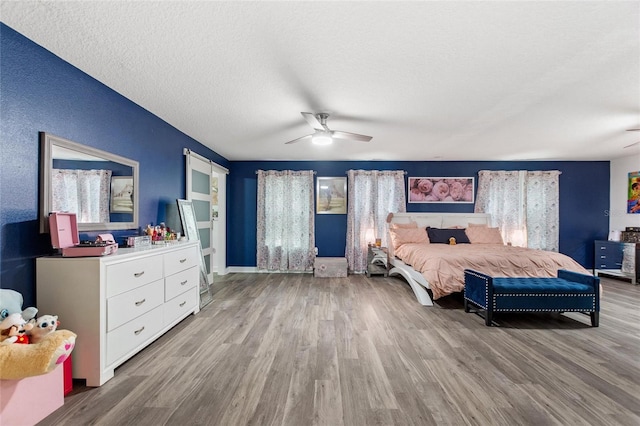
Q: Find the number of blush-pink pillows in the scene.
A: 4